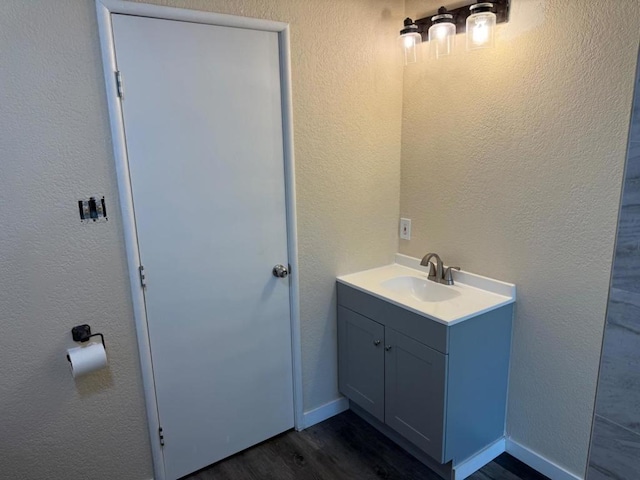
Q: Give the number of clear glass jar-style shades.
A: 3